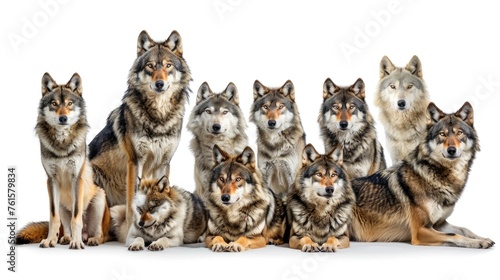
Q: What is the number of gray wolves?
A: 10